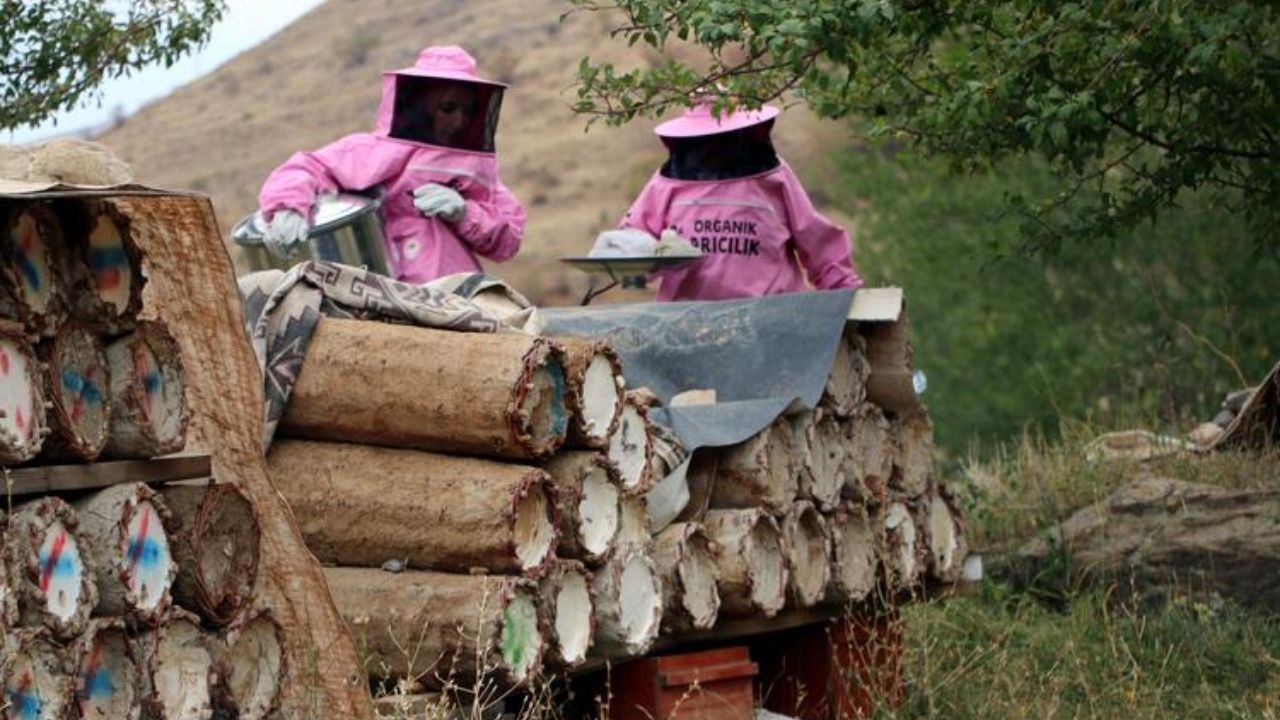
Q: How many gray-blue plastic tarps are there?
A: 1